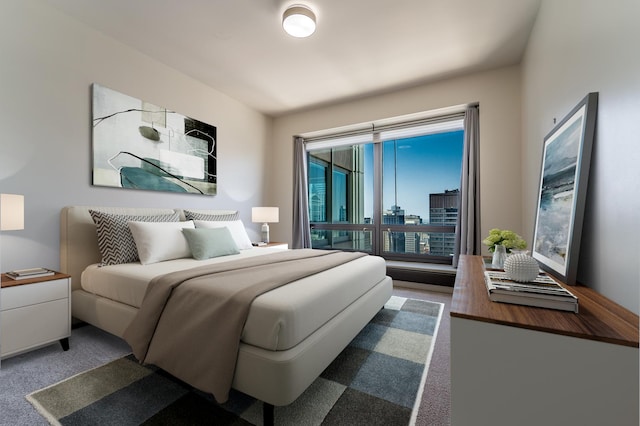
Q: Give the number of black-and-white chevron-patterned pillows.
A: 2